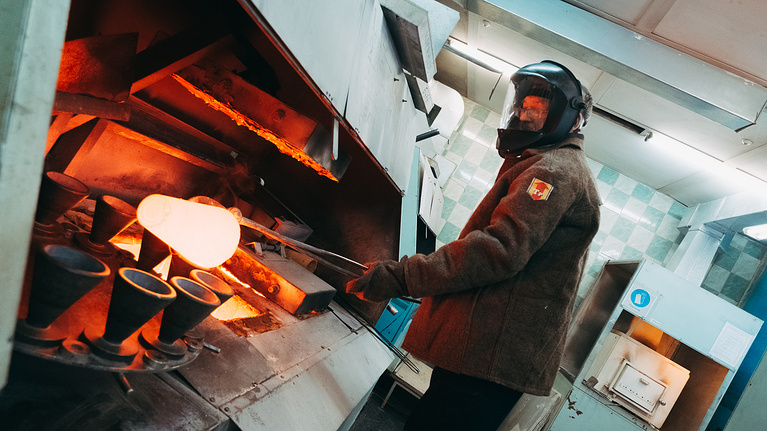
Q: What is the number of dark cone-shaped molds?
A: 8